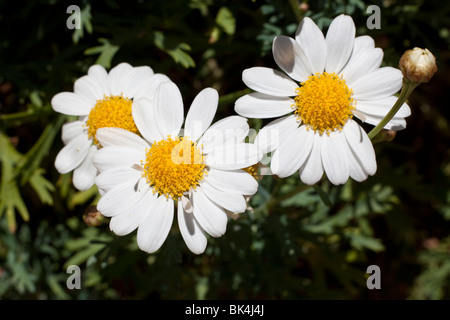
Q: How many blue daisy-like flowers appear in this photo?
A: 0